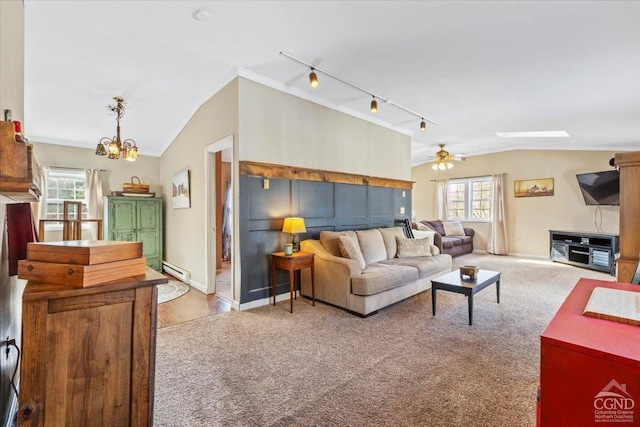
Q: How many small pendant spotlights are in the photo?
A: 3